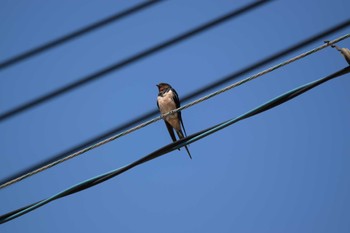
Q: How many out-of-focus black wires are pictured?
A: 3